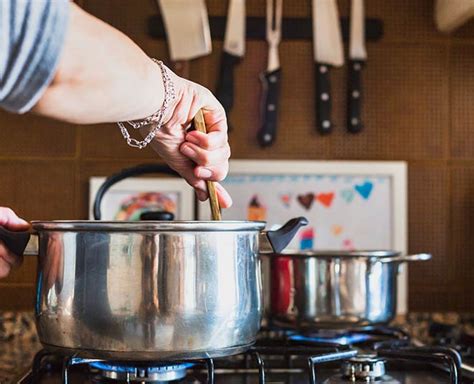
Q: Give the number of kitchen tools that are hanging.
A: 5